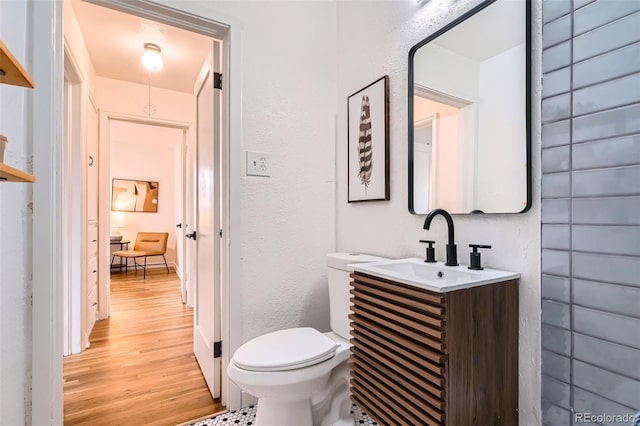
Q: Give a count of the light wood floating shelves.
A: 2